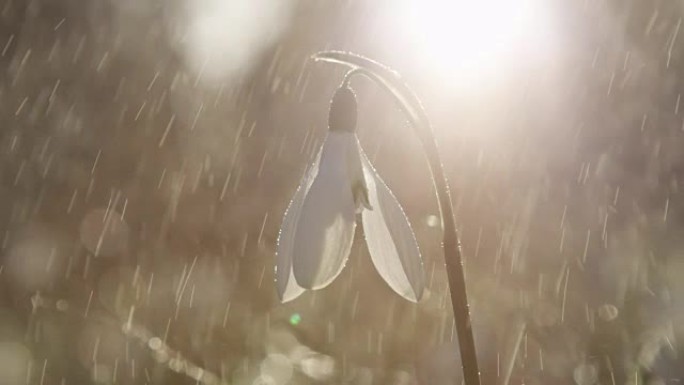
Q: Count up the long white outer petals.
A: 3